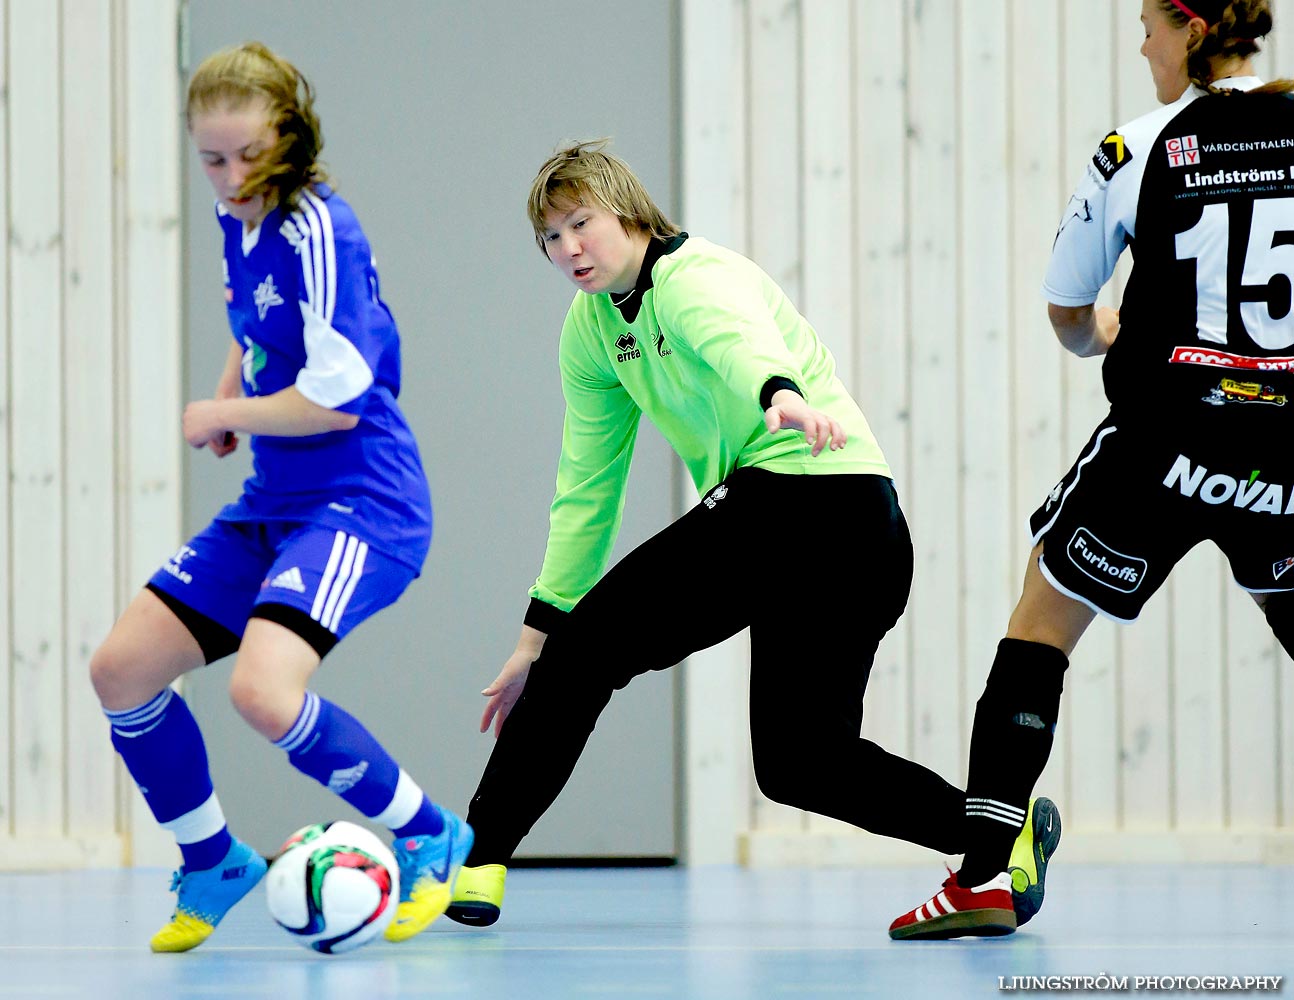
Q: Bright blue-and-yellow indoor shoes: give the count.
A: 2